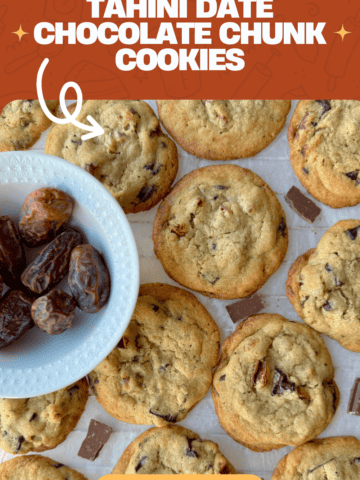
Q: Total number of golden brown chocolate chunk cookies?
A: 12